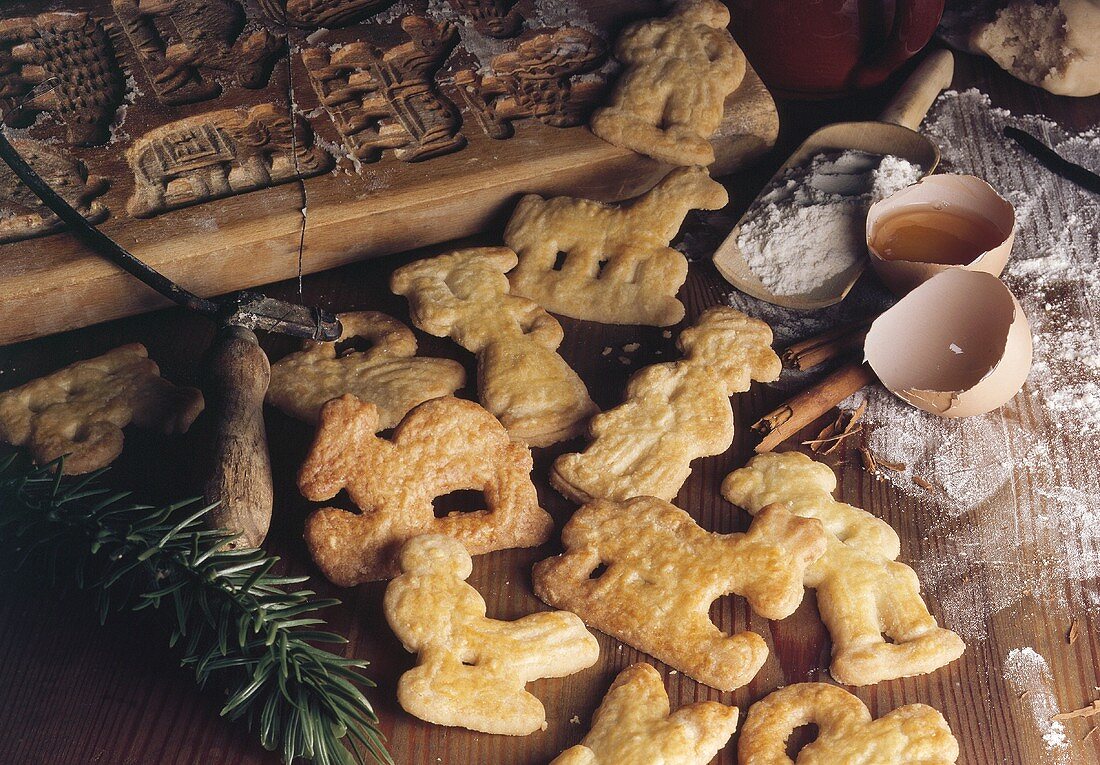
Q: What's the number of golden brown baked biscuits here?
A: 12